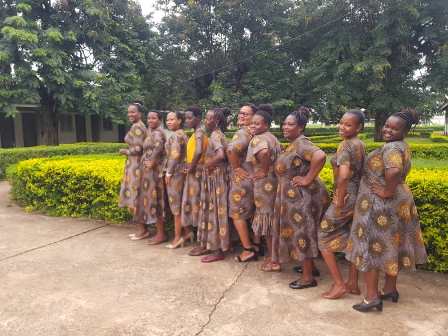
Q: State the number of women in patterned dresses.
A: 10